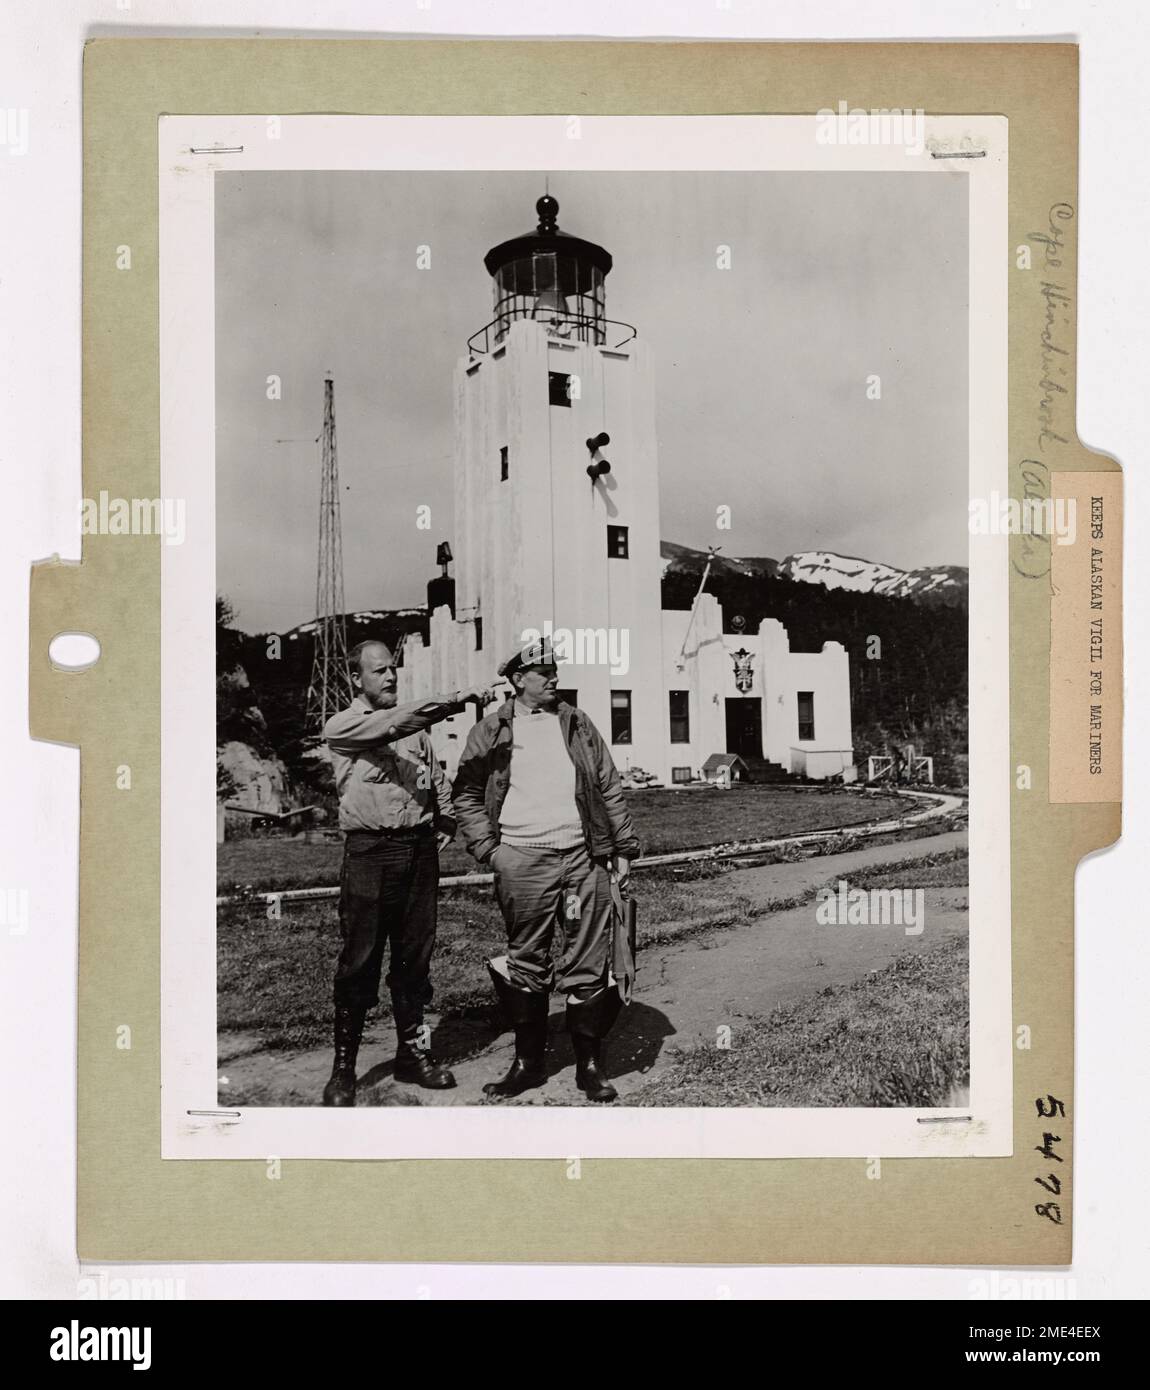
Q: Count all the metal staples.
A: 4